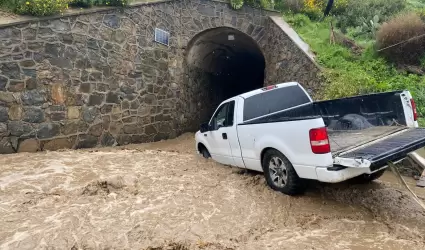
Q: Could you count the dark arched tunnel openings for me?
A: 1